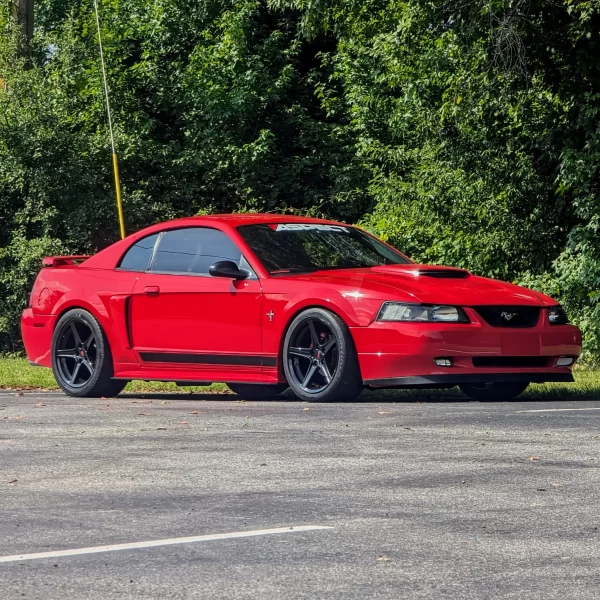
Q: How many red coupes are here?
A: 1